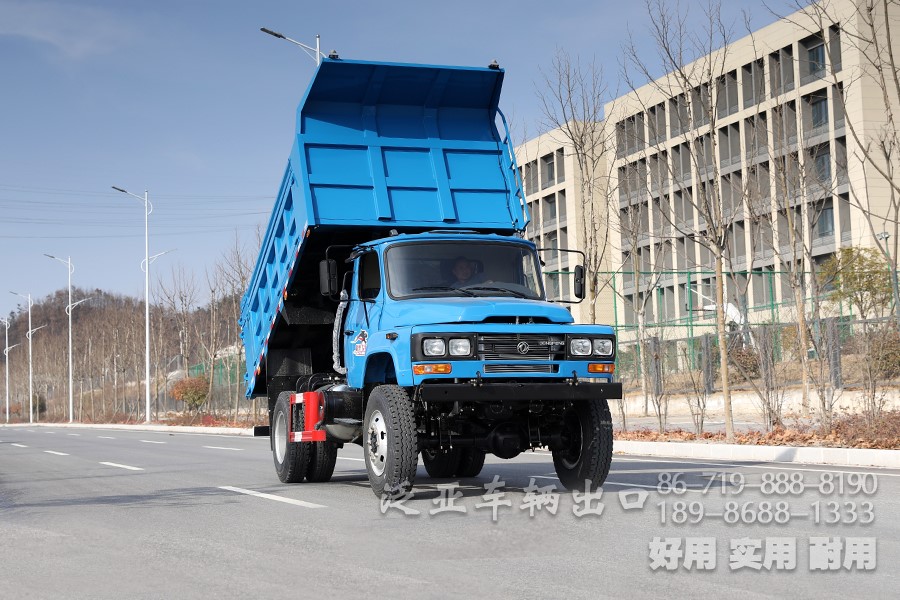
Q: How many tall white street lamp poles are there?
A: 5